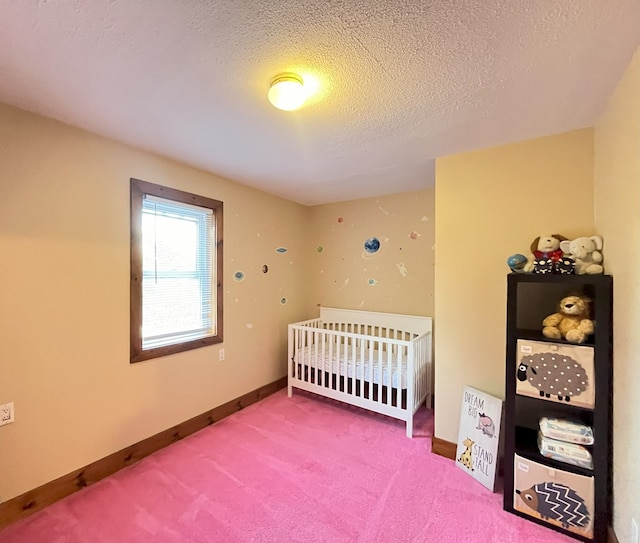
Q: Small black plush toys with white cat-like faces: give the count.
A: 2